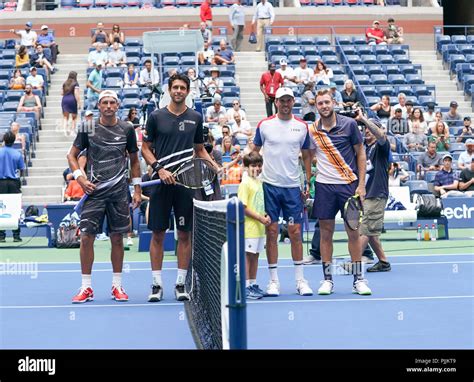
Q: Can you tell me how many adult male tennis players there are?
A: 4